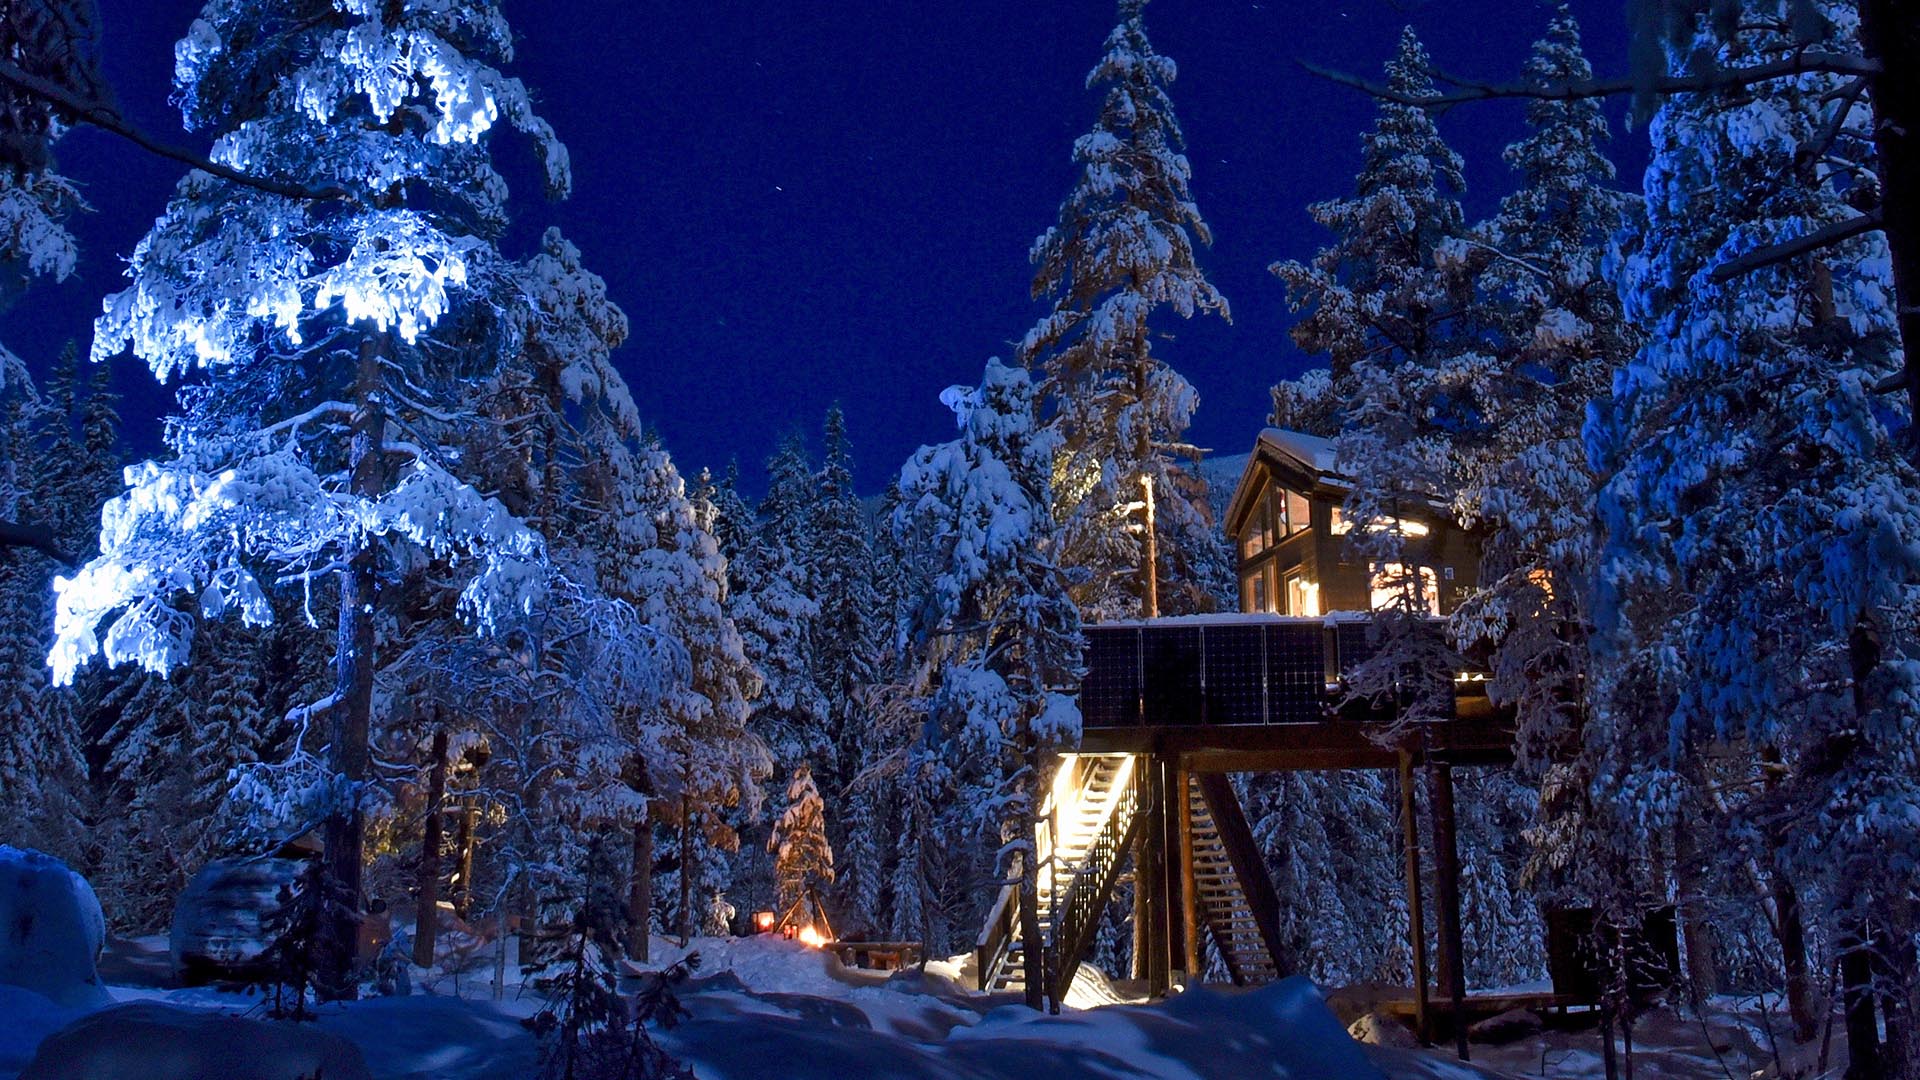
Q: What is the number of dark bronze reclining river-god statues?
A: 0